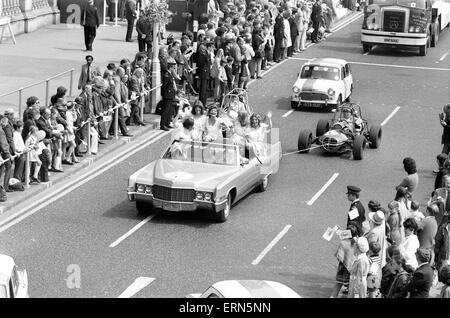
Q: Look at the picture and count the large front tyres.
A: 2